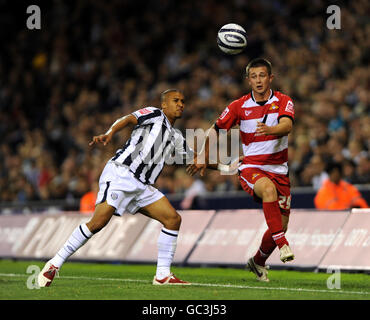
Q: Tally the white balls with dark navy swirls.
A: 1